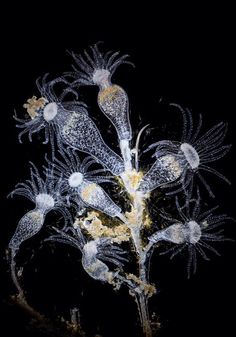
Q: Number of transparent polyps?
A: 7